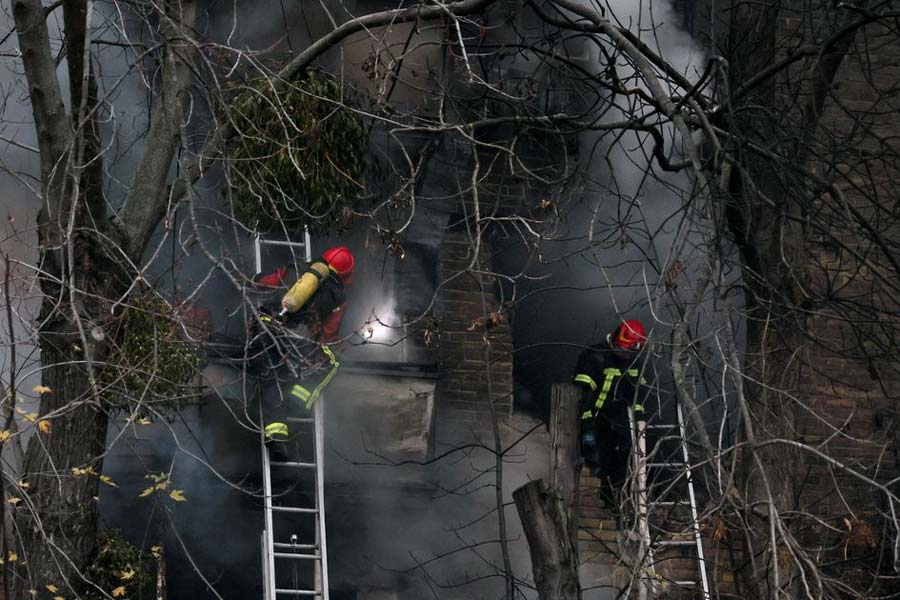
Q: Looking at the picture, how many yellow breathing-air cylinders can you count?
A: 1